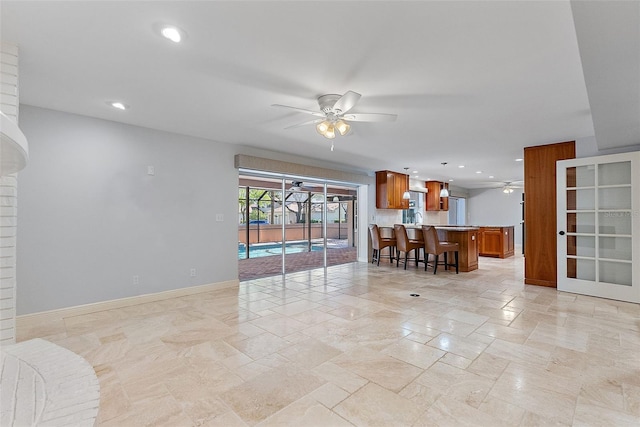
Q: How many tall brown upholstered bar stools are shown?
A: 3